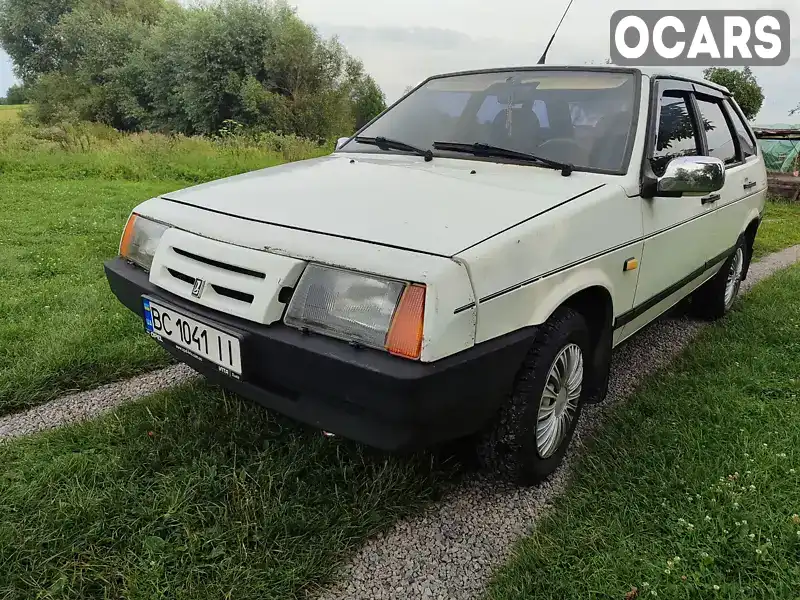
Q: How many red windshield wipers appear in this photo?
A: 0